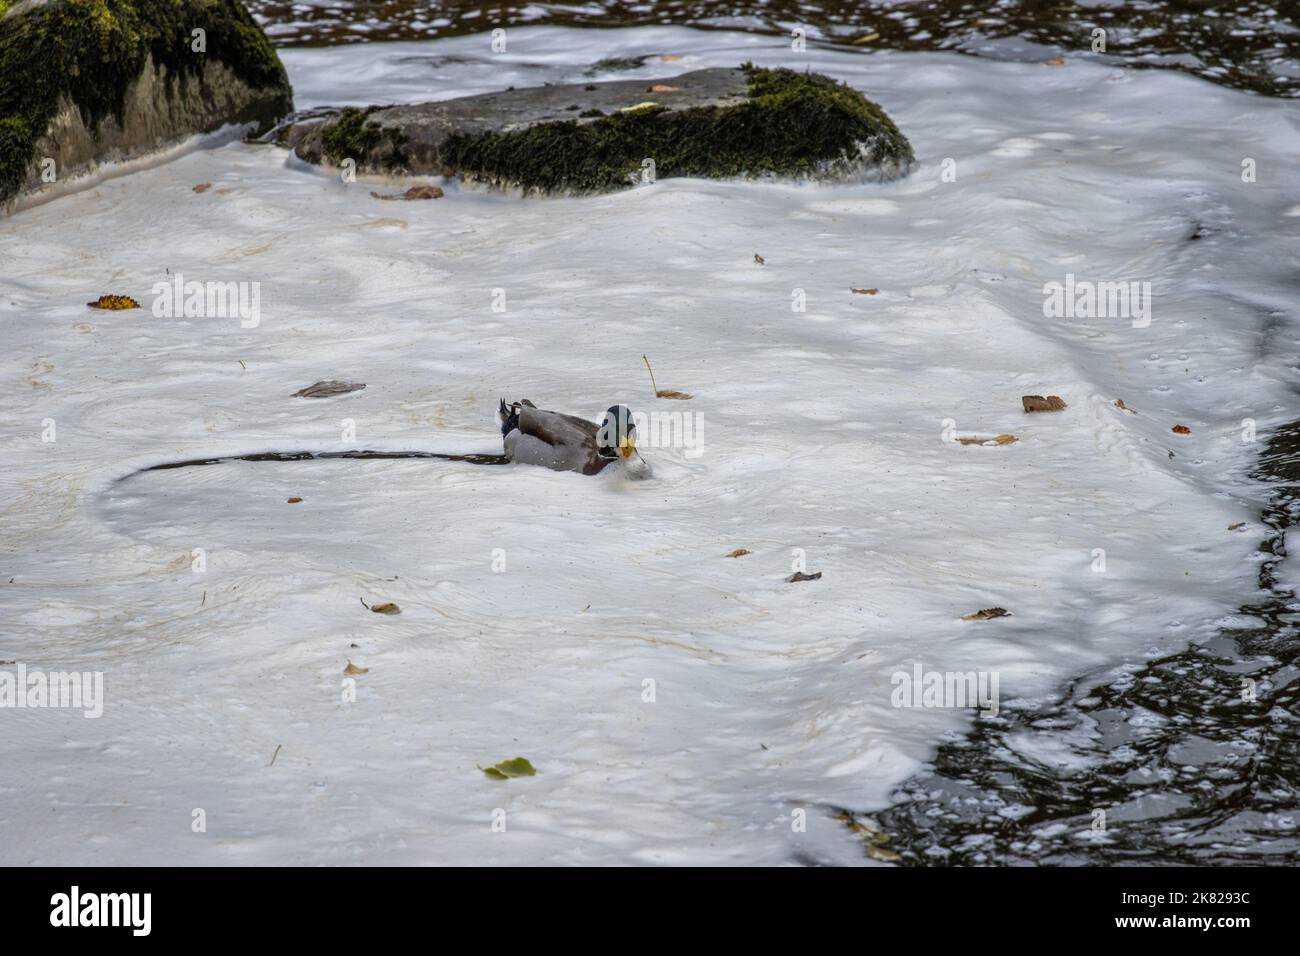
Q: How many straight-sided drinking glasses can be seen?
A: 0